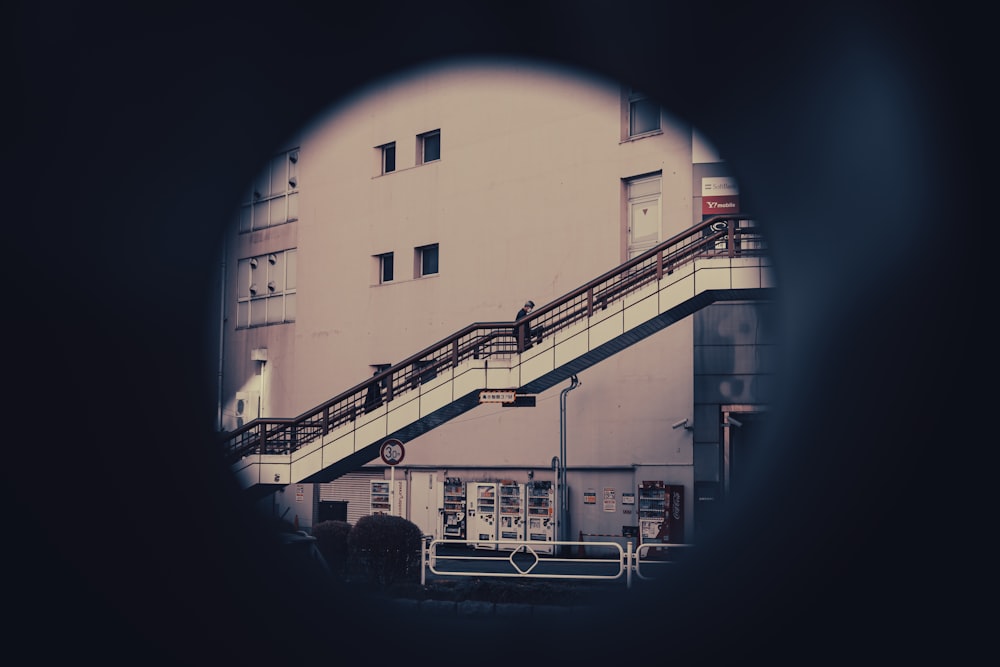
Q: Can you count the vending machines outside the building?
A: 6